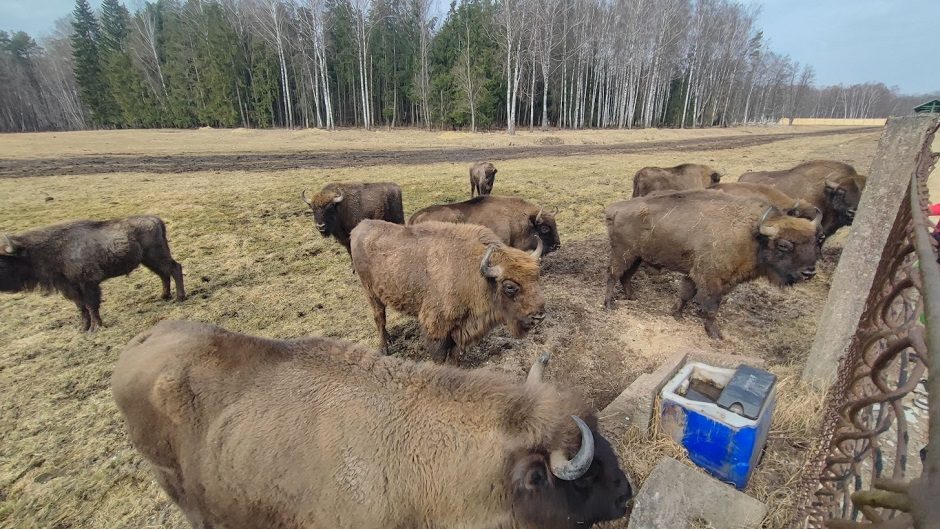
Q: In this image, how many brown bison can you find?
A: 10